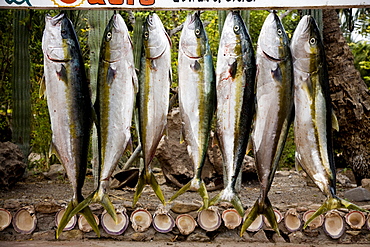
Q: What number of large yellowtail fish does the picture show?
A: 7